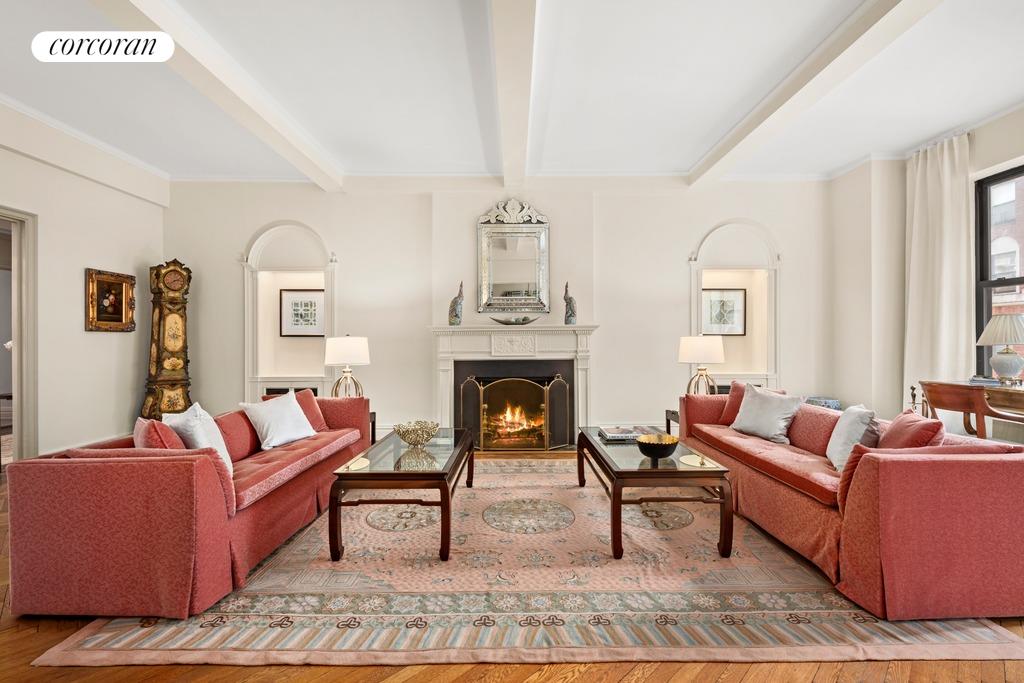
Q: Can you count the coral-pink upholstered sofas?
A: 2